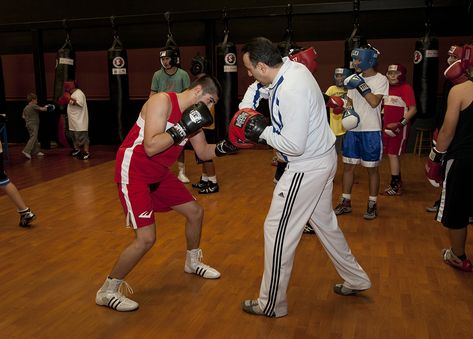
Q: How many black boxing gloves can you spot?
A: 2